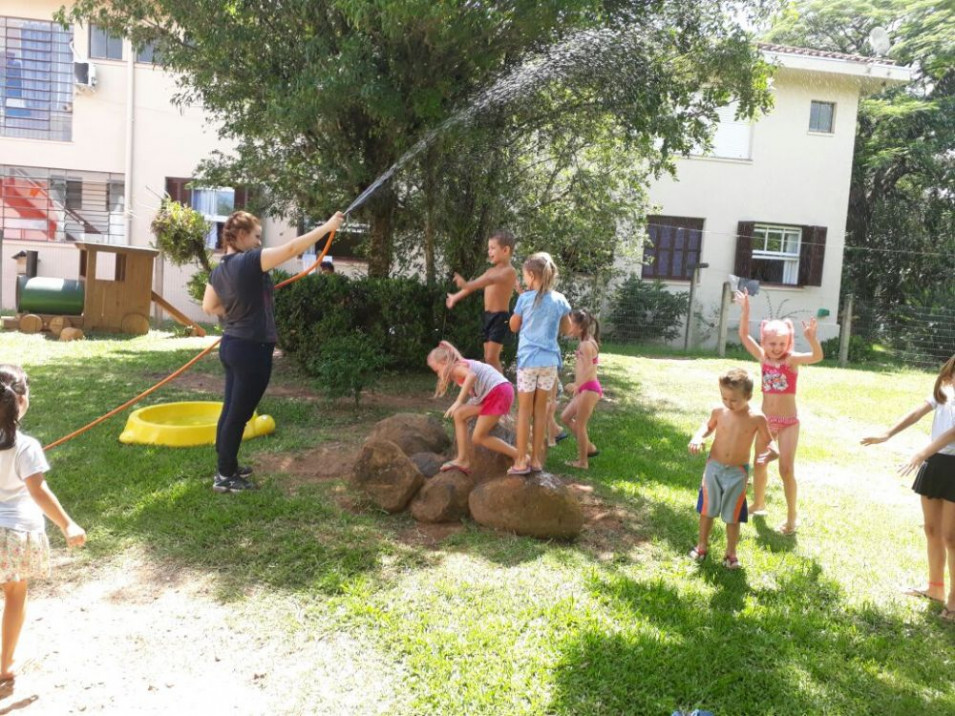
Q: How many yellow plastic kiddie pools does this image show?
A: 1